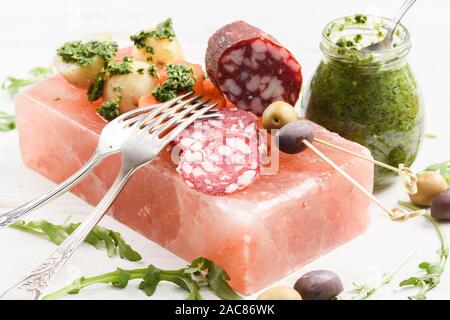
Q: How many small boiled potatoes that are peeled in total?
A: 3